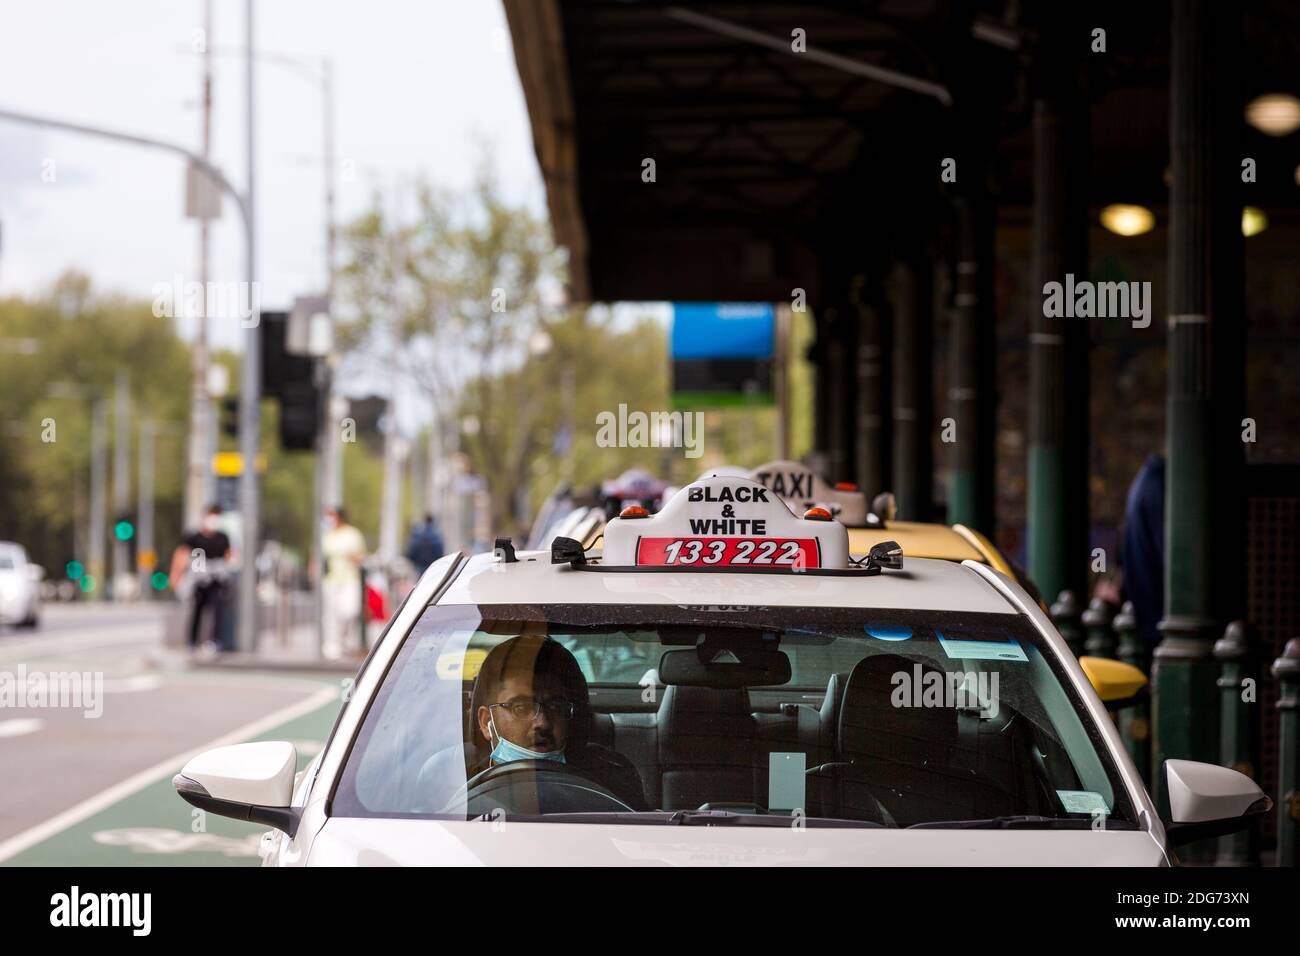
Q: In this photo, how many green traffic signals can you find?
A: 4